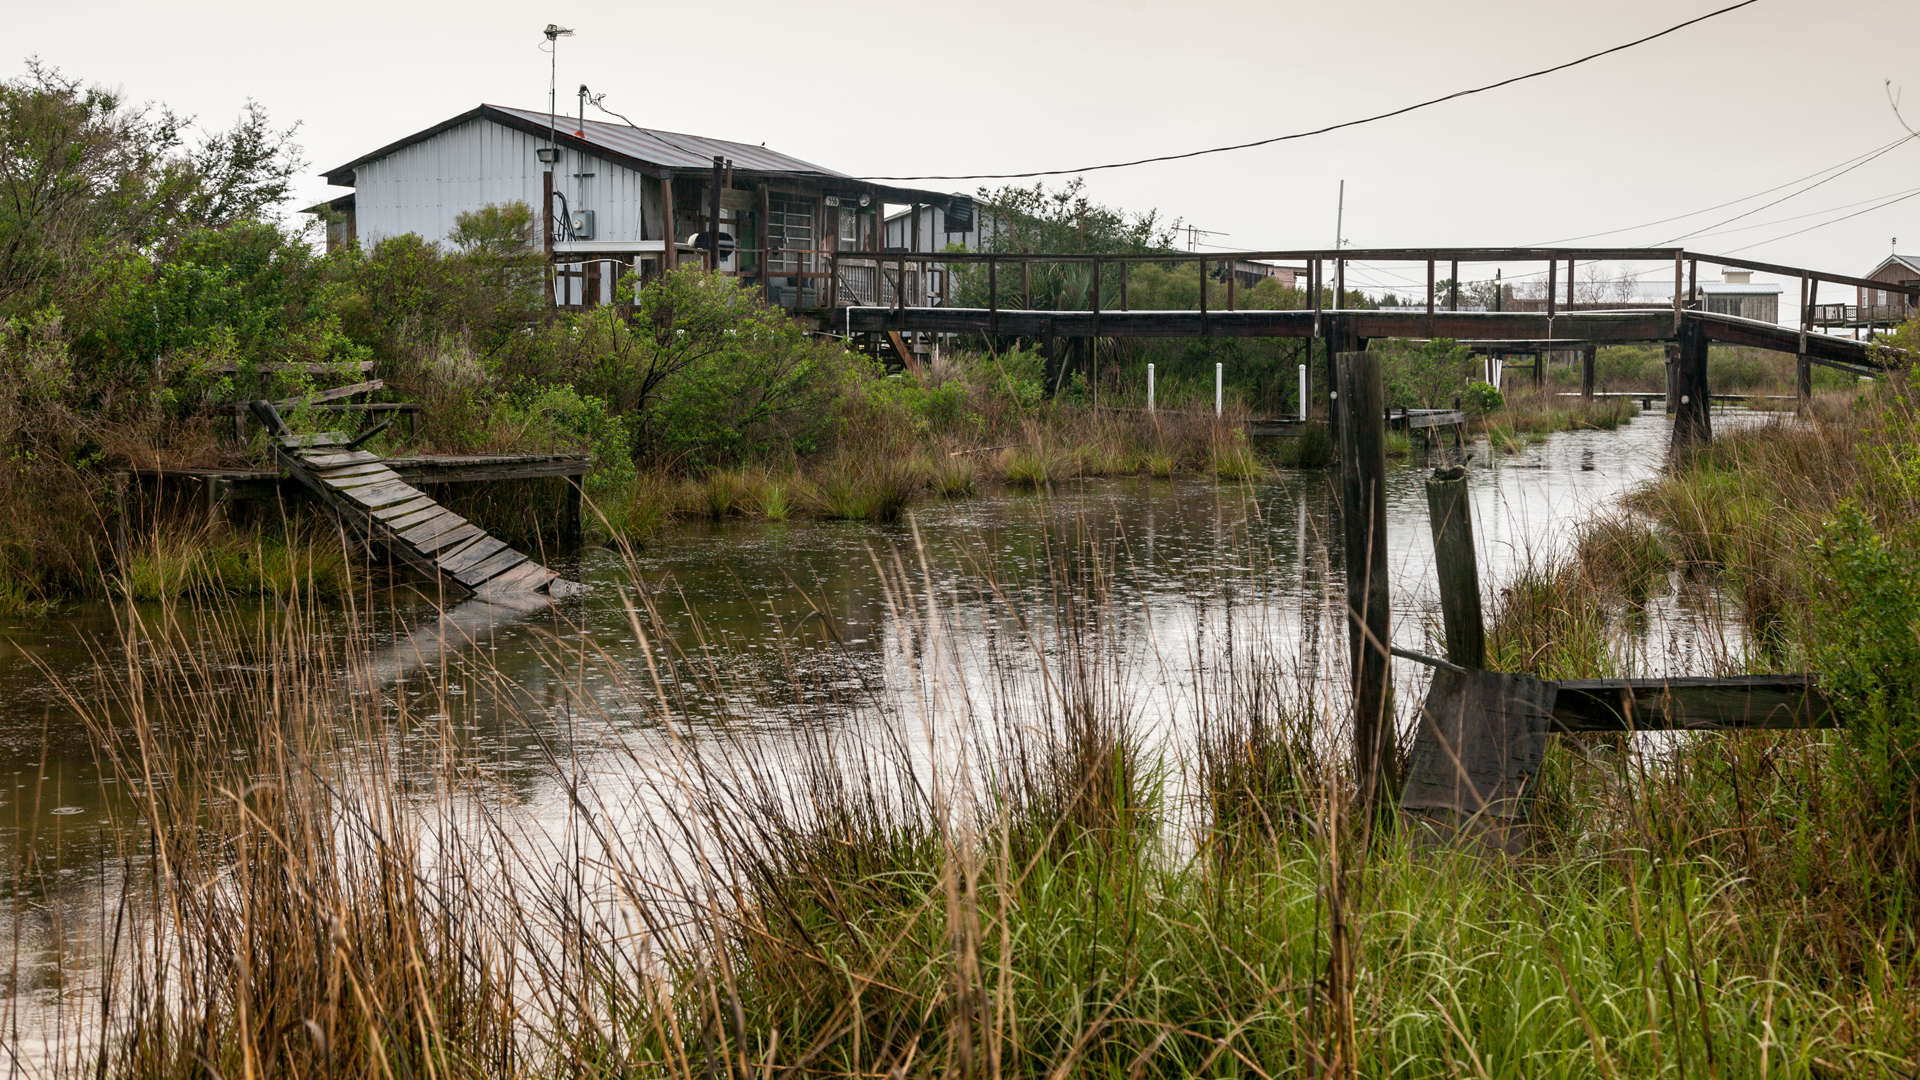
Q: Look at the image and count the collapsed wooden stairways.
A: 1